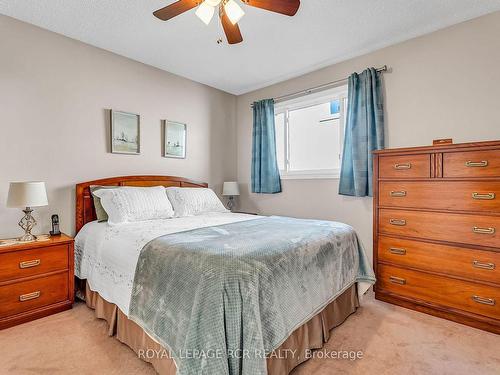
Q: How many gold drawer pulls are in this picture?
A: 12